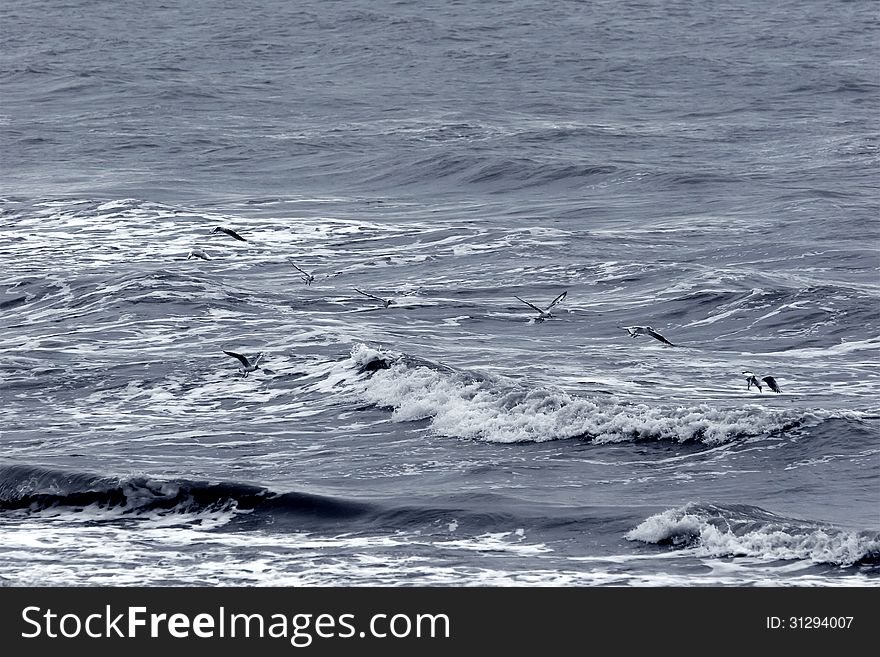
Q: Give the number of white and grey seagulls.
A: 8